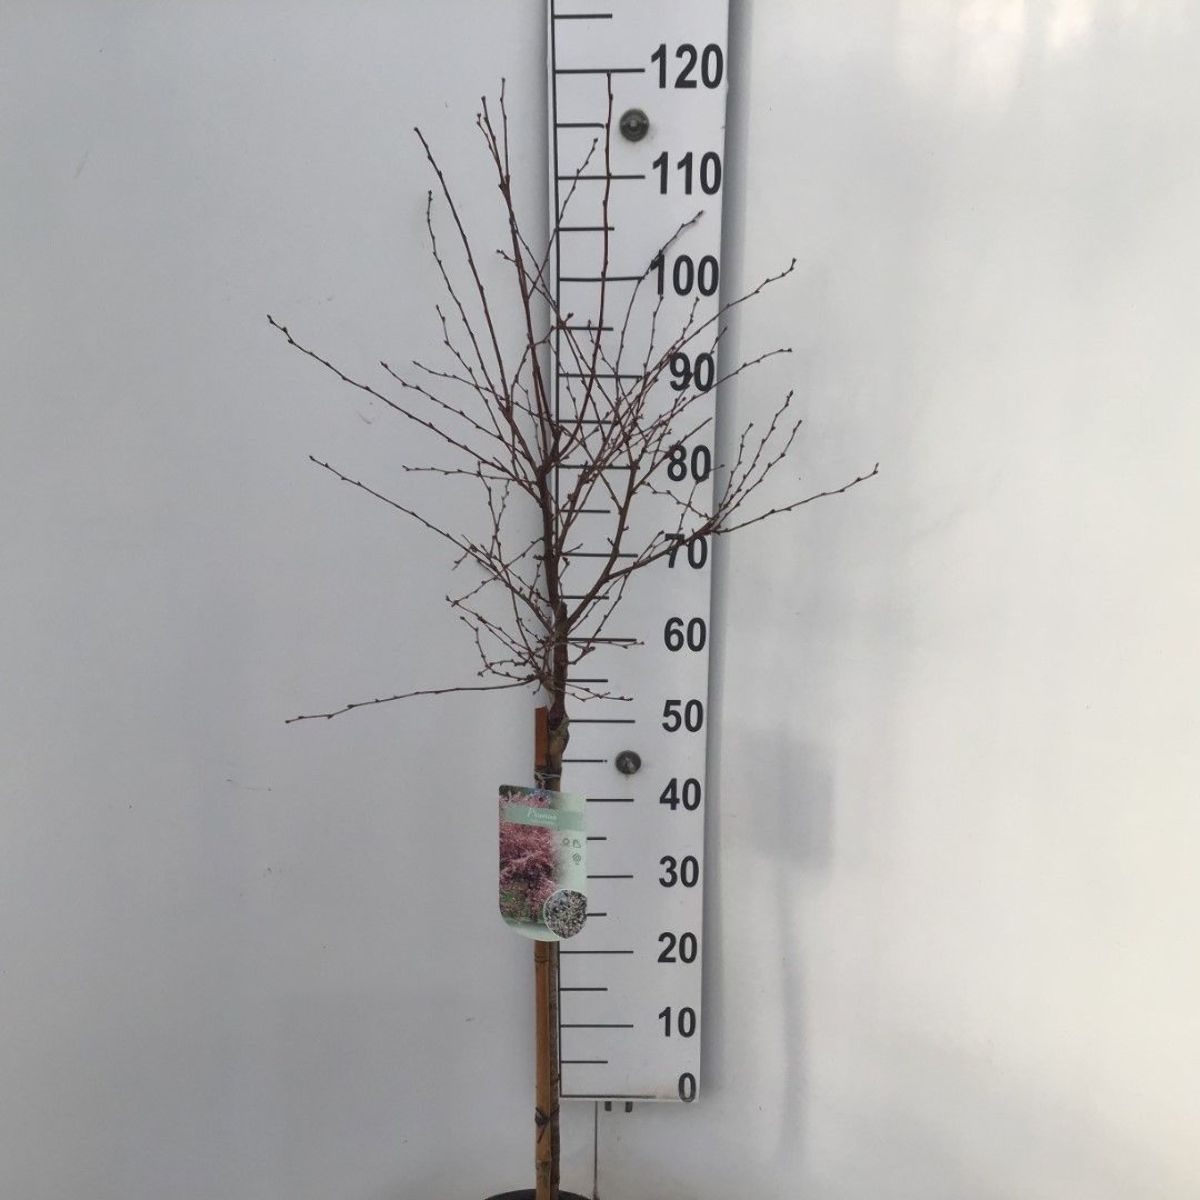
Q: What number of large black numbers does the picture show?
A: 13